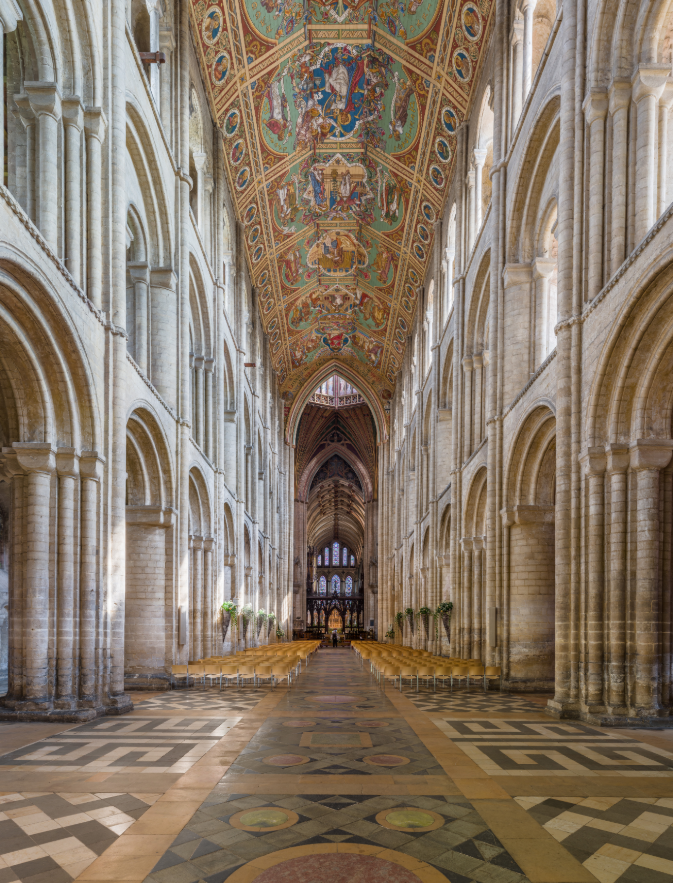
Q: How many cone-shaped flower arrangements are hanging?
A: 8